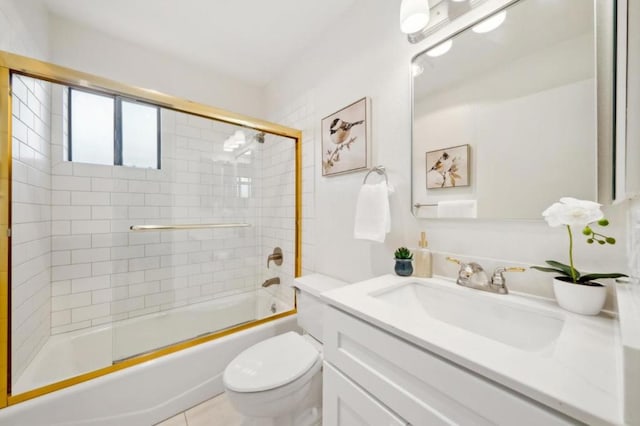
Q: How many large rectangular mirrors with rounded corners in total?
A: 1